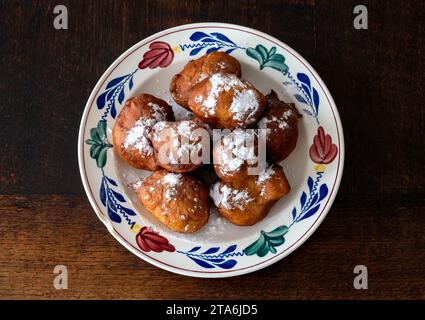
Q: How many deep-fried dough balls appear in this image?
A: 8